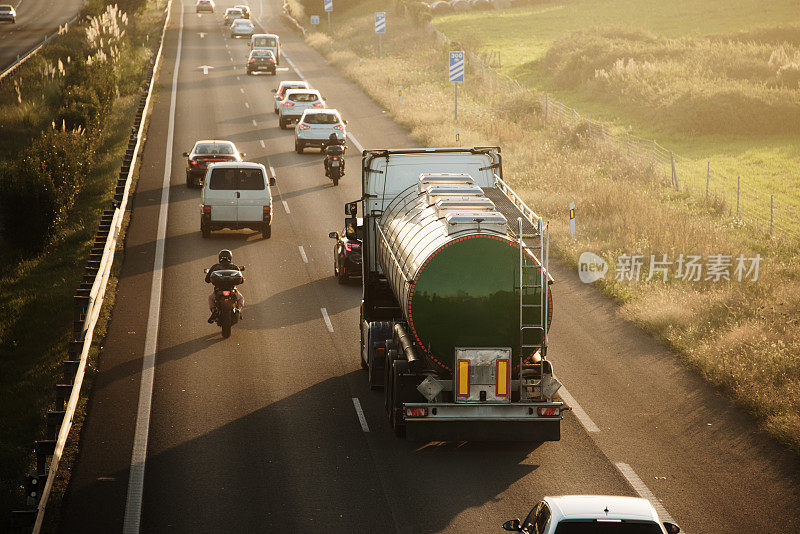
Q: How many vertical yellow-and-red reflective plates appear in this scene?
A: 2